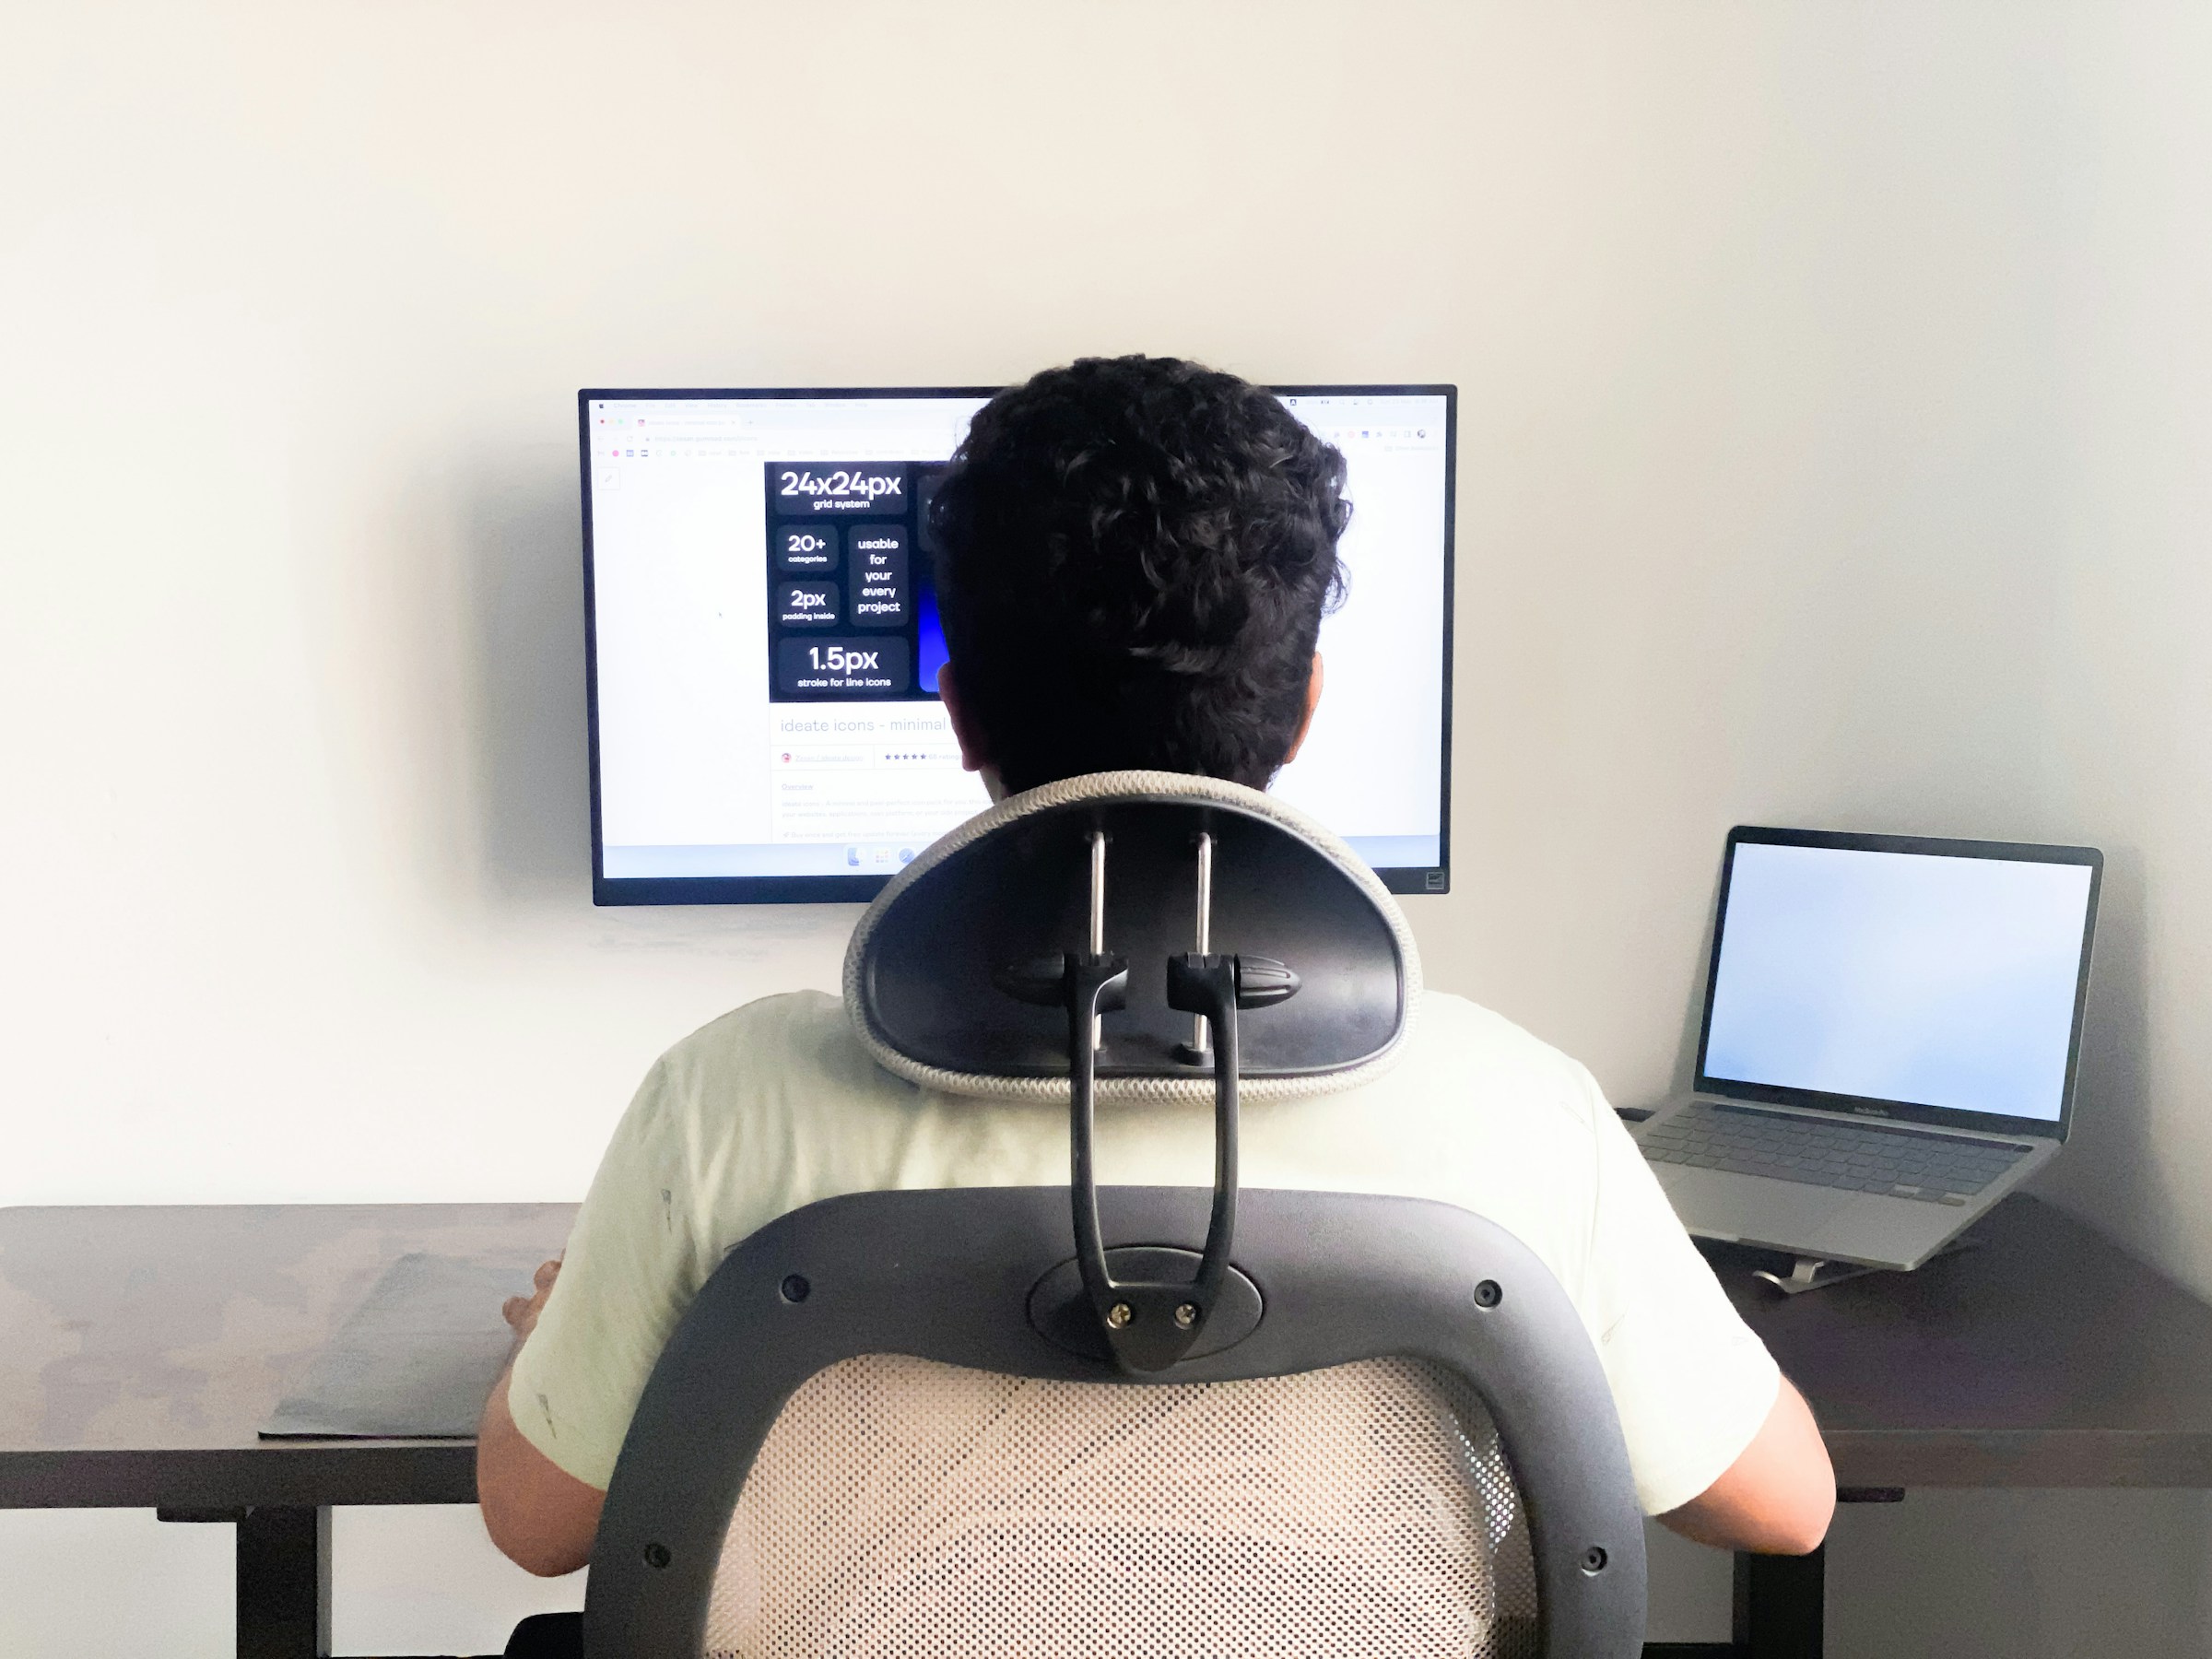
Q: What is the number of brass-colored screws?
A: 2